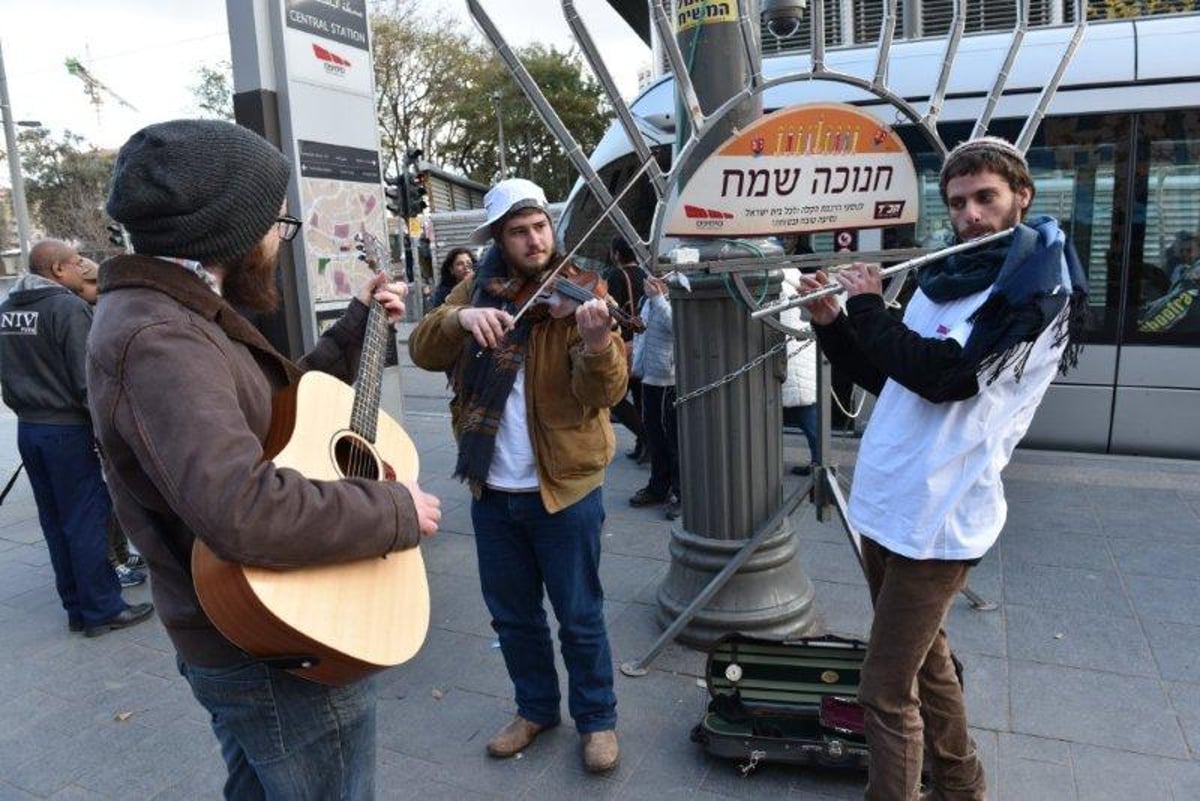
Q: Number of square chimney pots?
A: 0